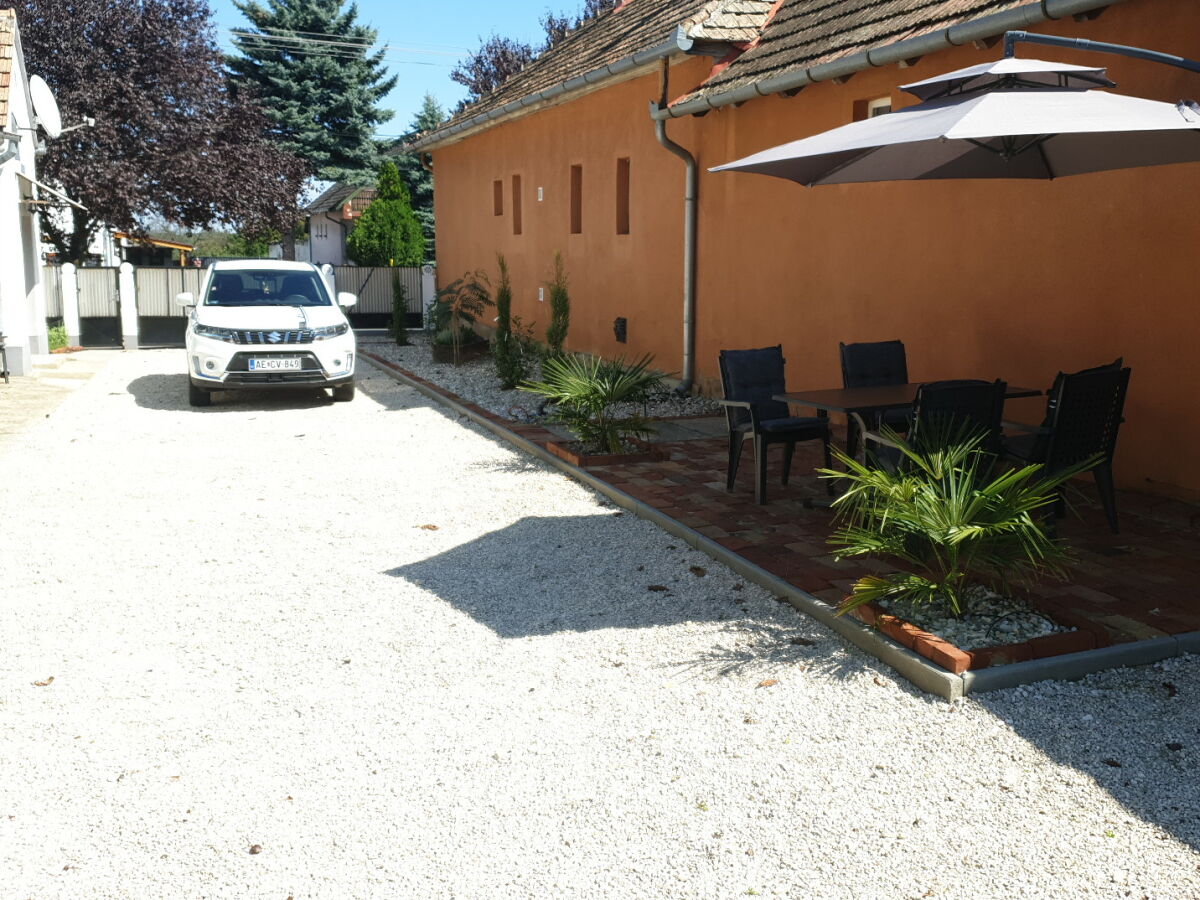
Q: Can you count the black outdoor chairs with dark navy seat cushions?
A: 4